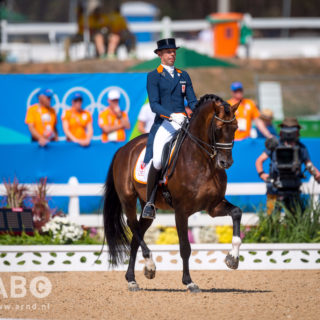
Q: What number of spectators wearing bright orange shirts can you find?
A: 4